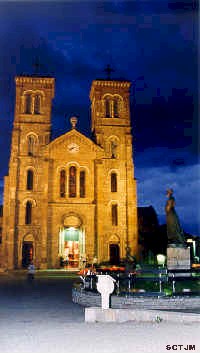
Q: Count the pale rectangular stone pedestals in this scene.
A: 1